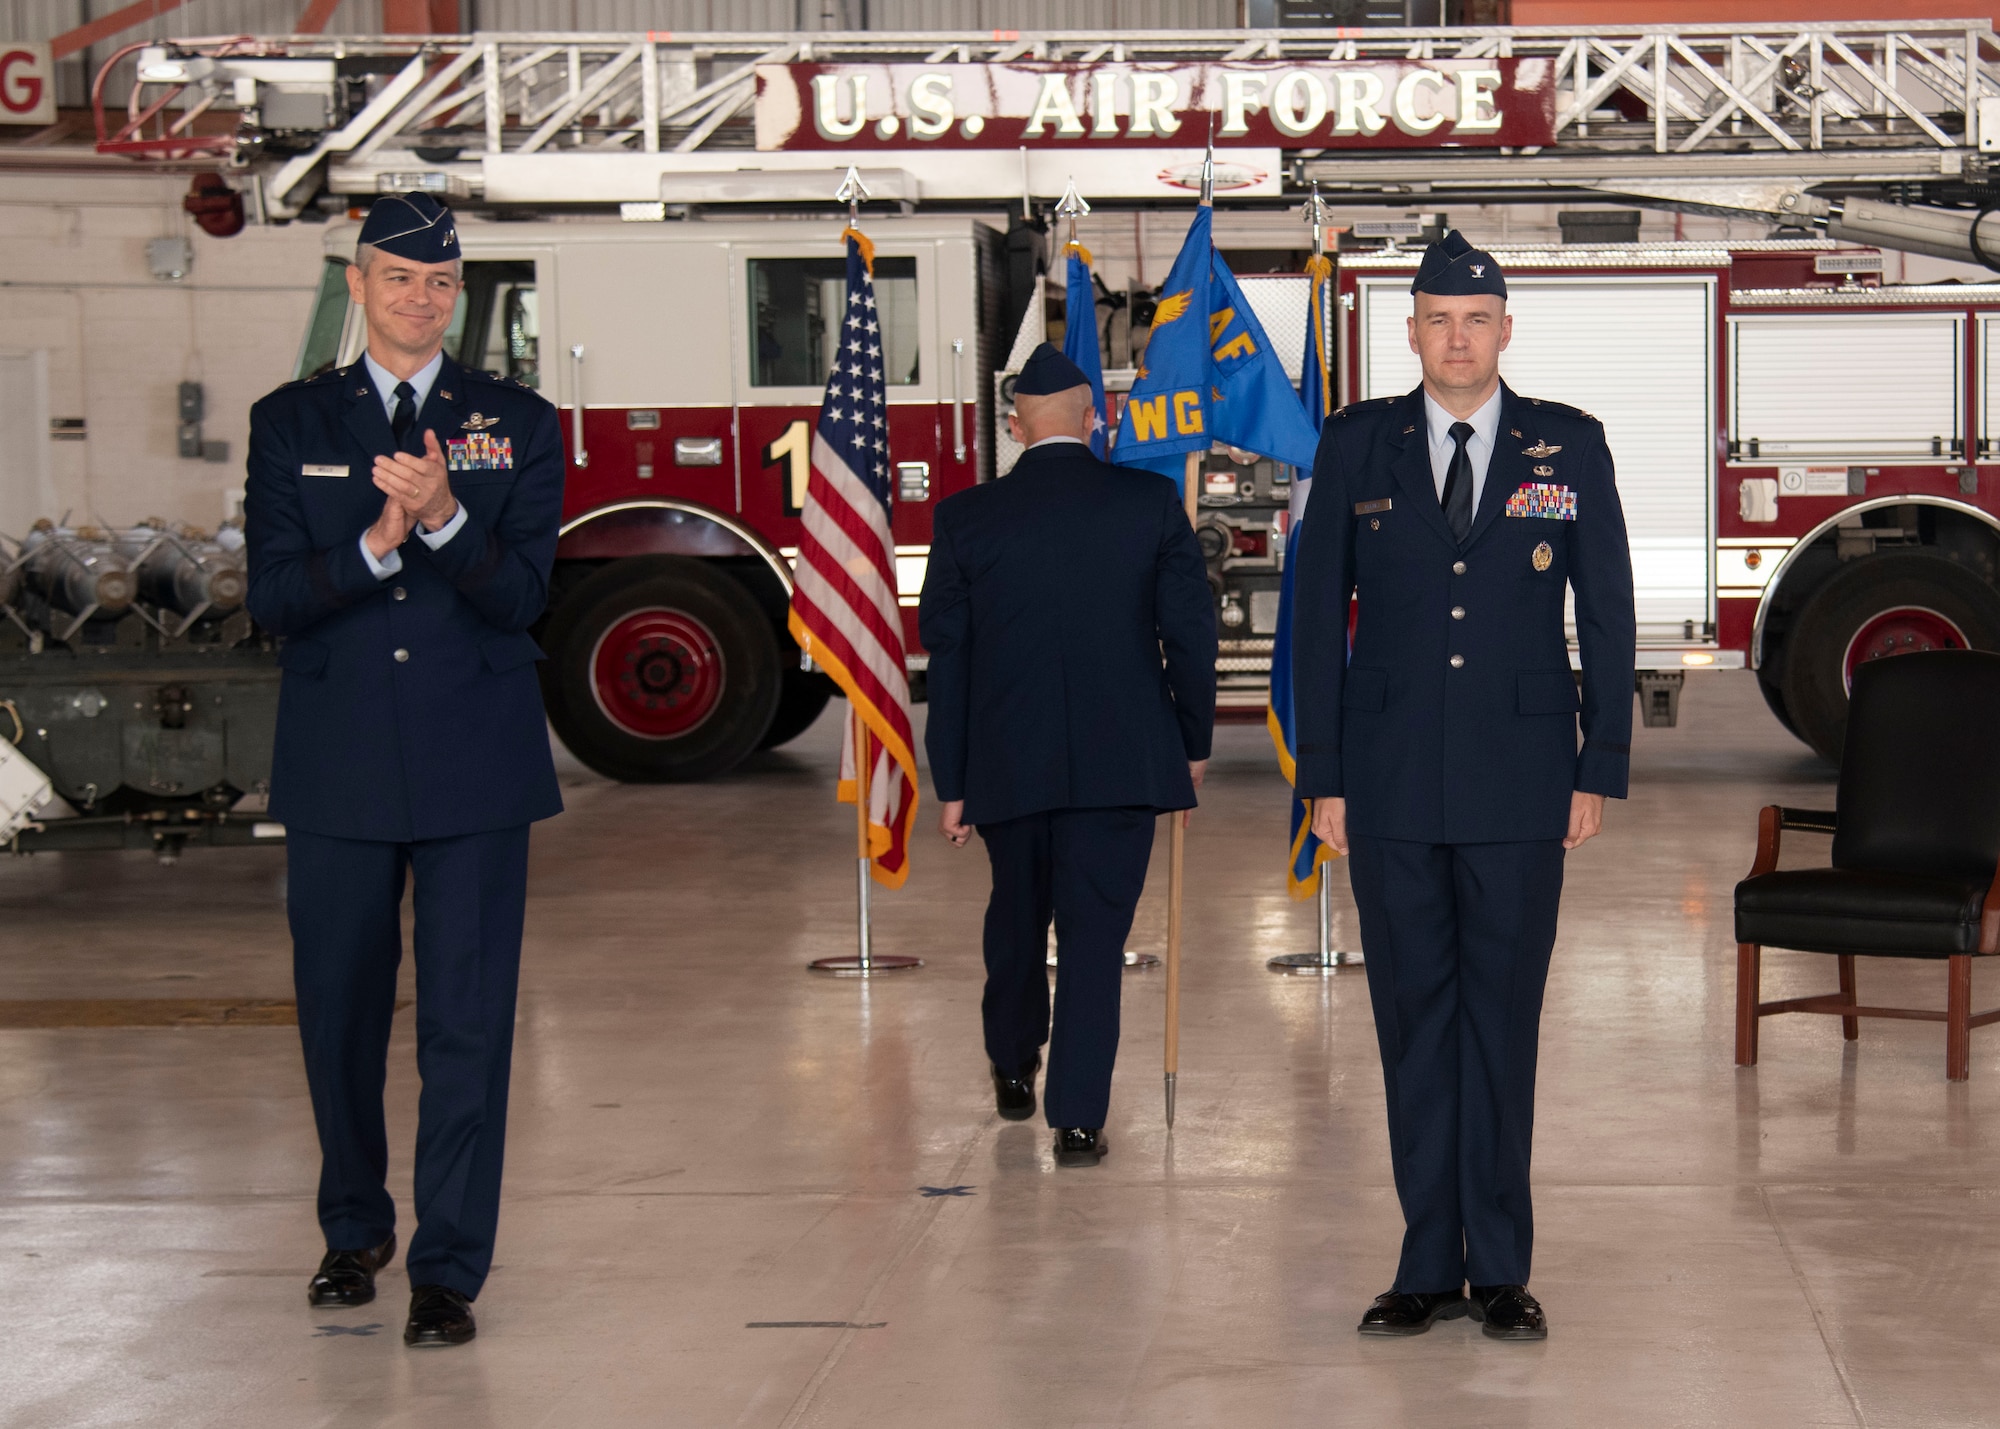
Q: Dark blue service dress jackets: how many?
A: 3